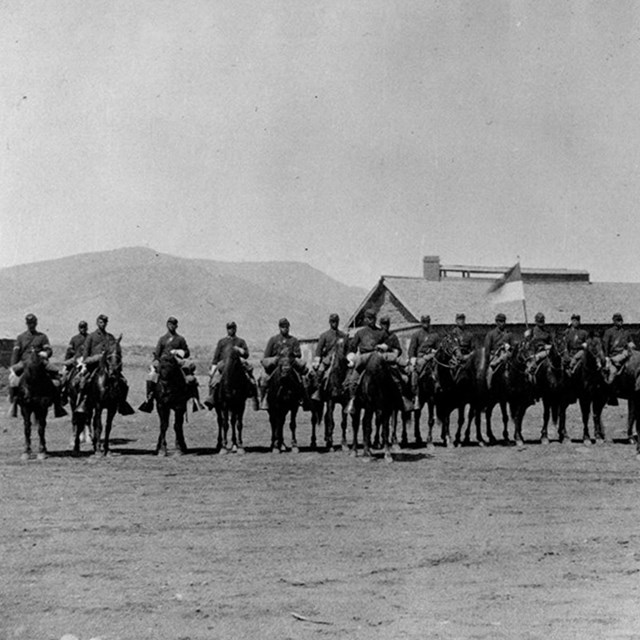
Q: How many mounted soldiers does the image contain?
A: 15